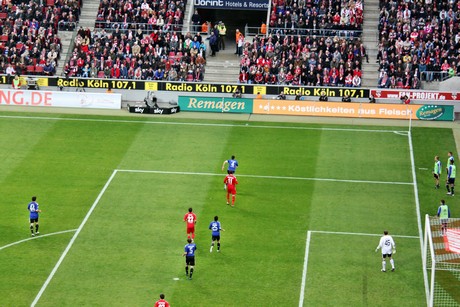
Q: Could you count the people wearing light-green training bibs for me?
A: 4